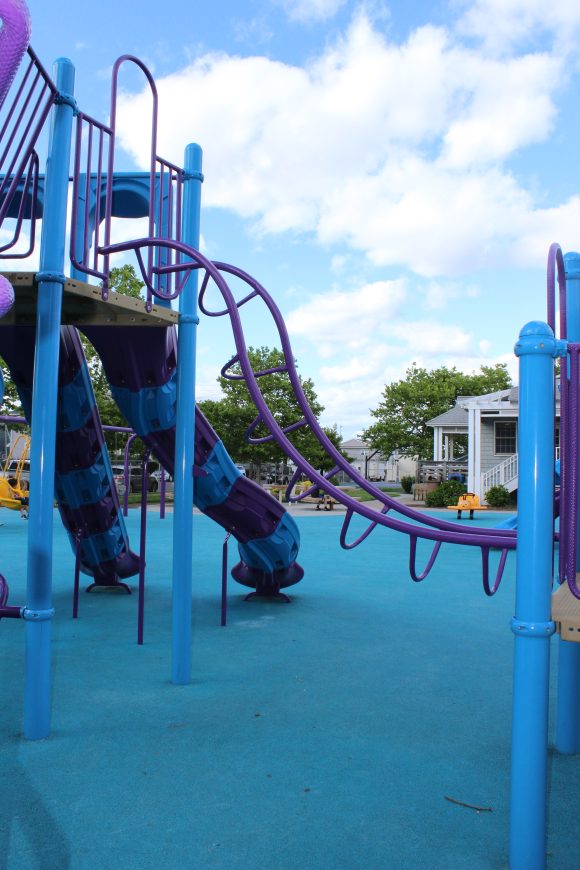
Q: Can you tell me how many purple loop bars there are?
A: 8